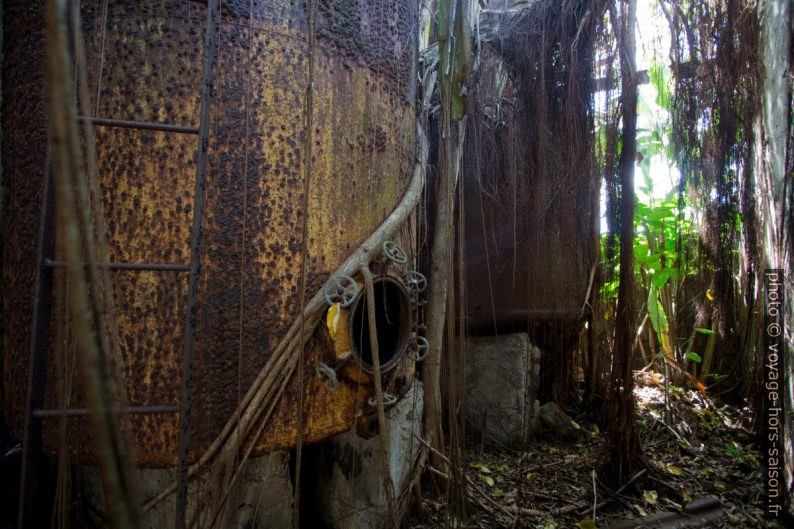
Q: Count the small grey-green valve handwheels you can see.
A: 6